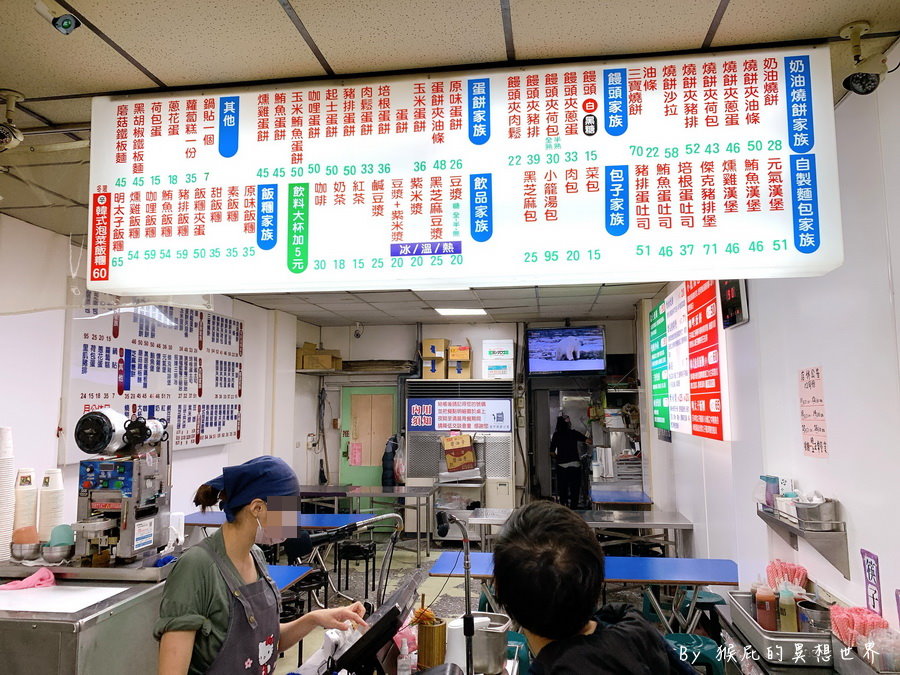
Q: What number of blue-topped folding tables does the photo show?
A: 4